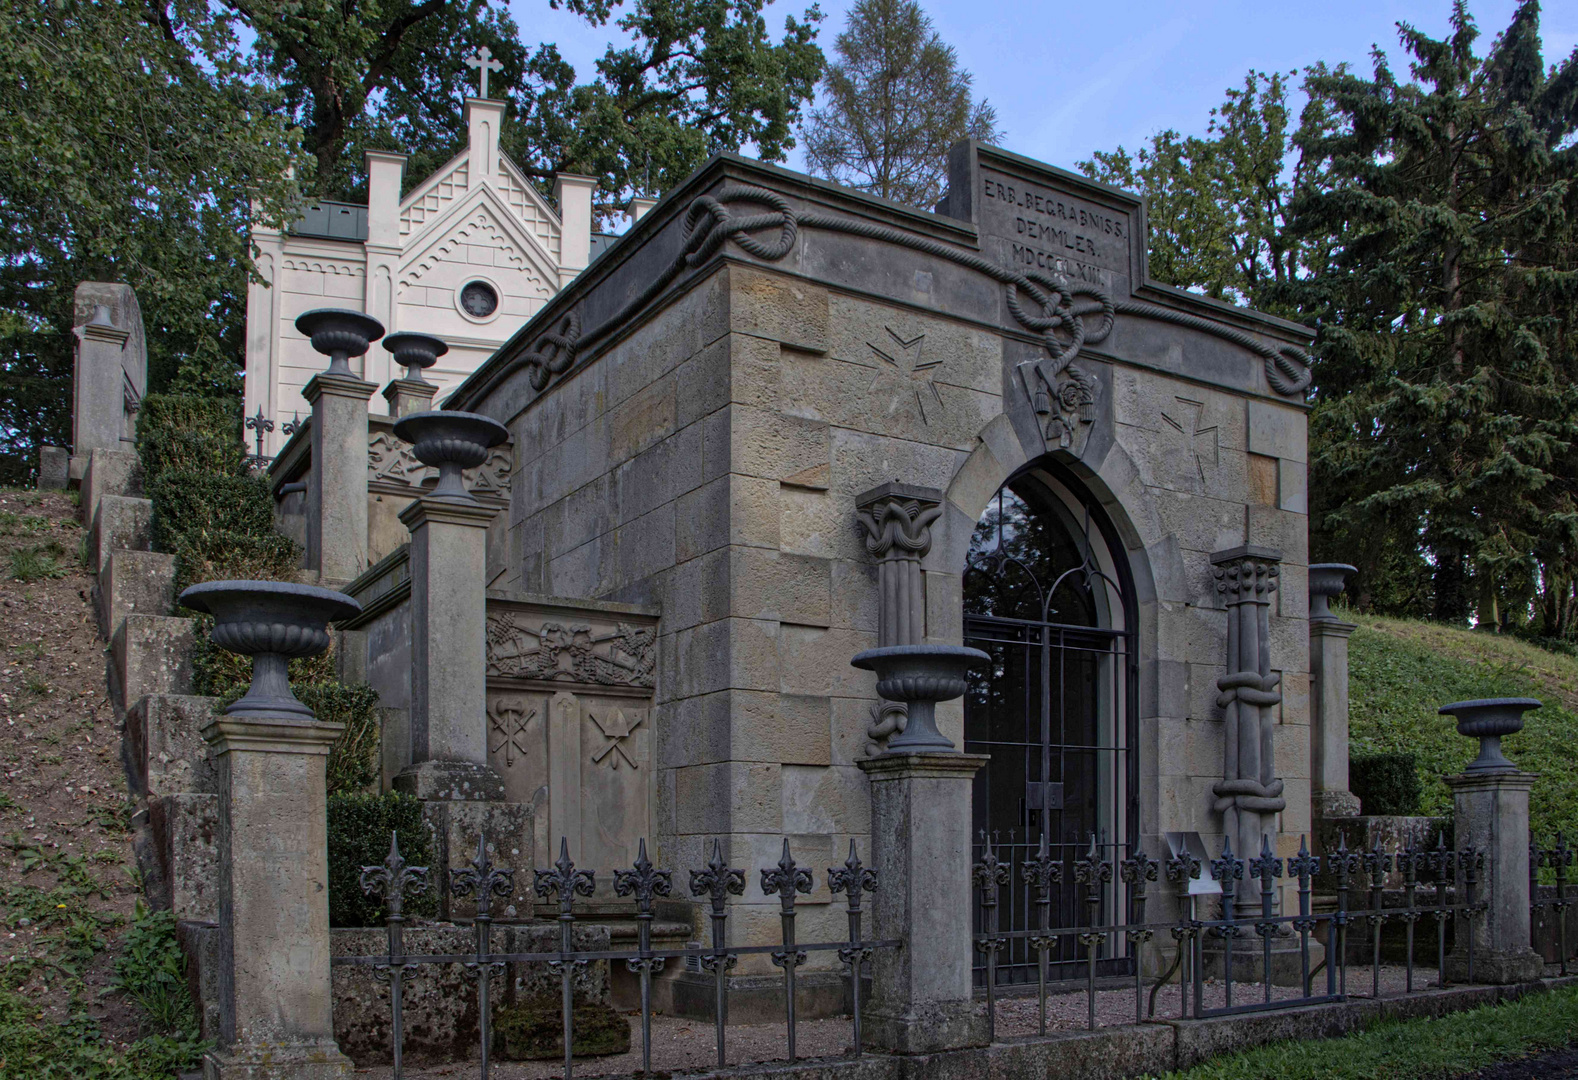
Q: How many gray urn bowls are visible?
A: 7